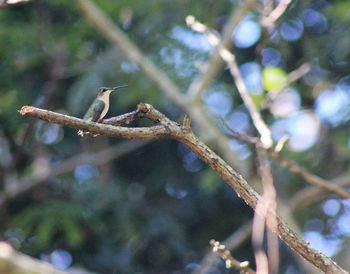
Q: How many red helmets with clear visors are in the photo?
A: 0